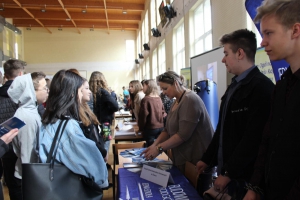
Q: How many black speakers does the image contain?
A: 5